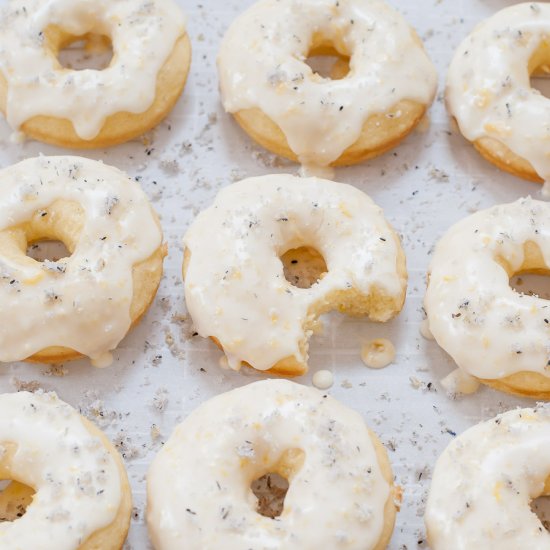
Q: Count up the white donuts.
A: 9